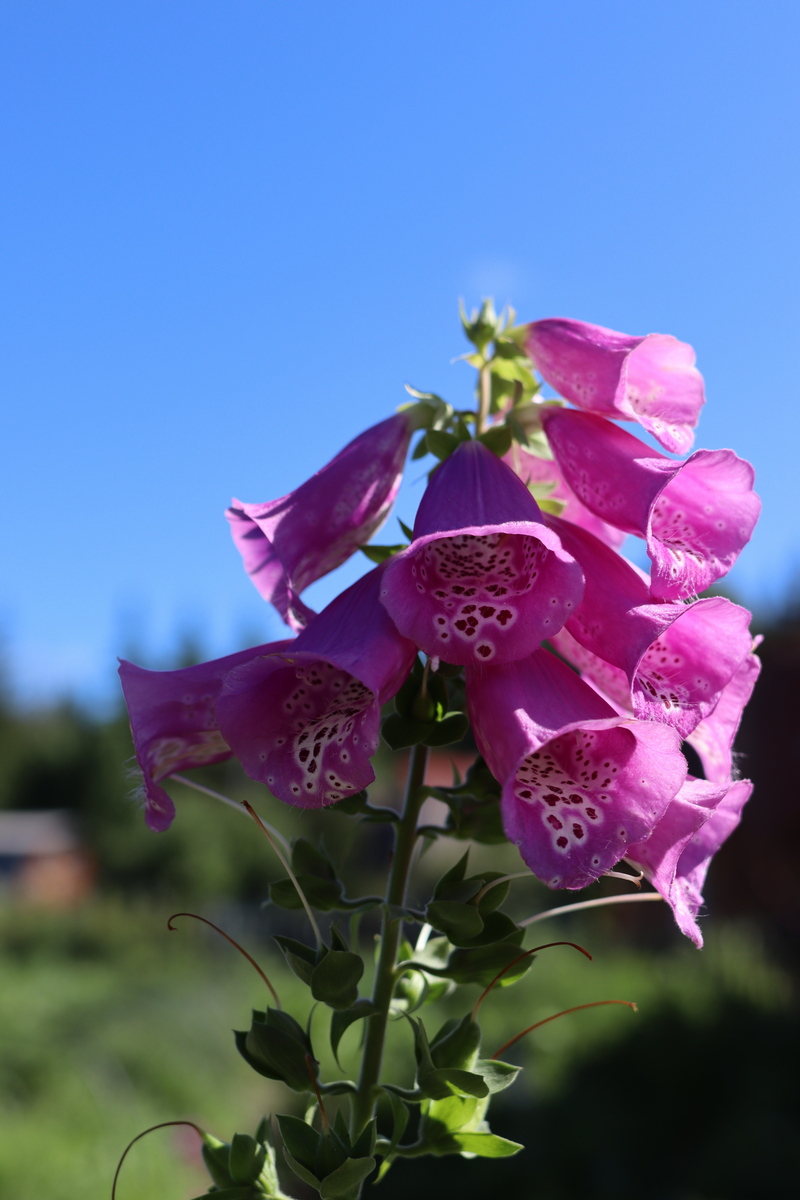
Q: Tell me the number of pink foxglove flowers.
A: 11